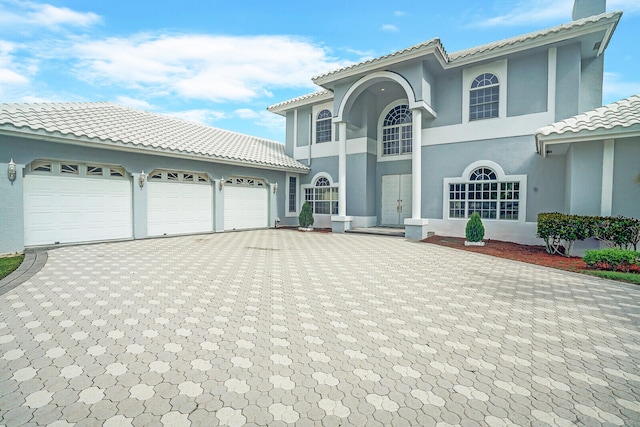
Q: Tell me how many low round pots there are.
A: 2